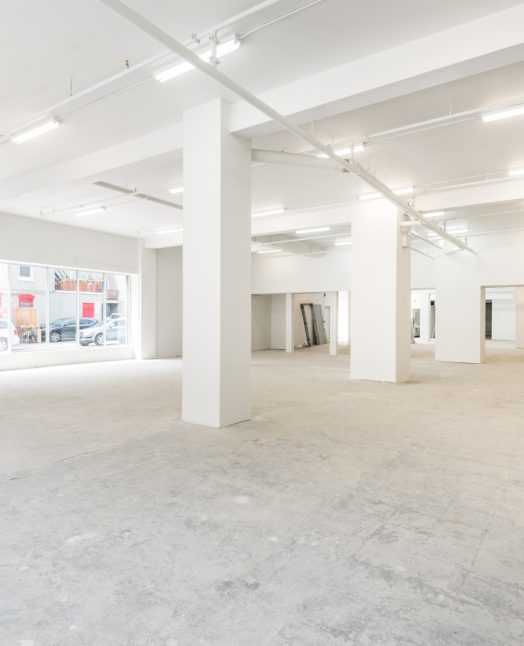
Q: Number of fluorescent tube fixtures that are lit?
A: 15